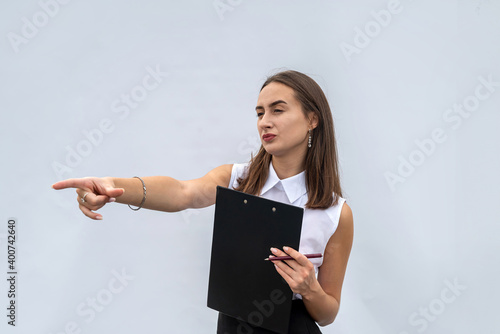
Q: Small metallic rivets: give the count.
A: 2